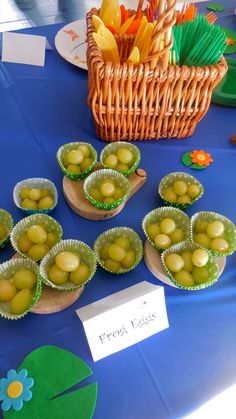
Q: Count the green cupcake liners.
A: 12